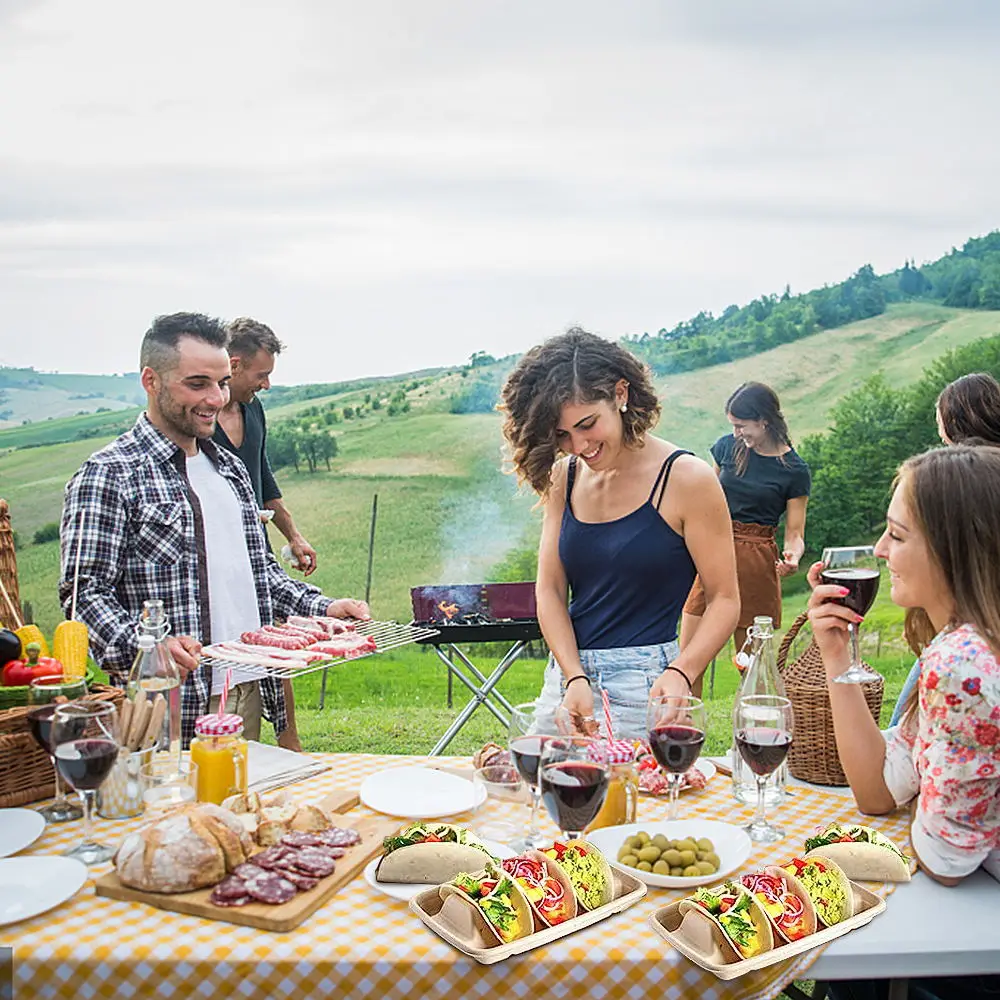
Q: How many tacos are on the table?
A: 8